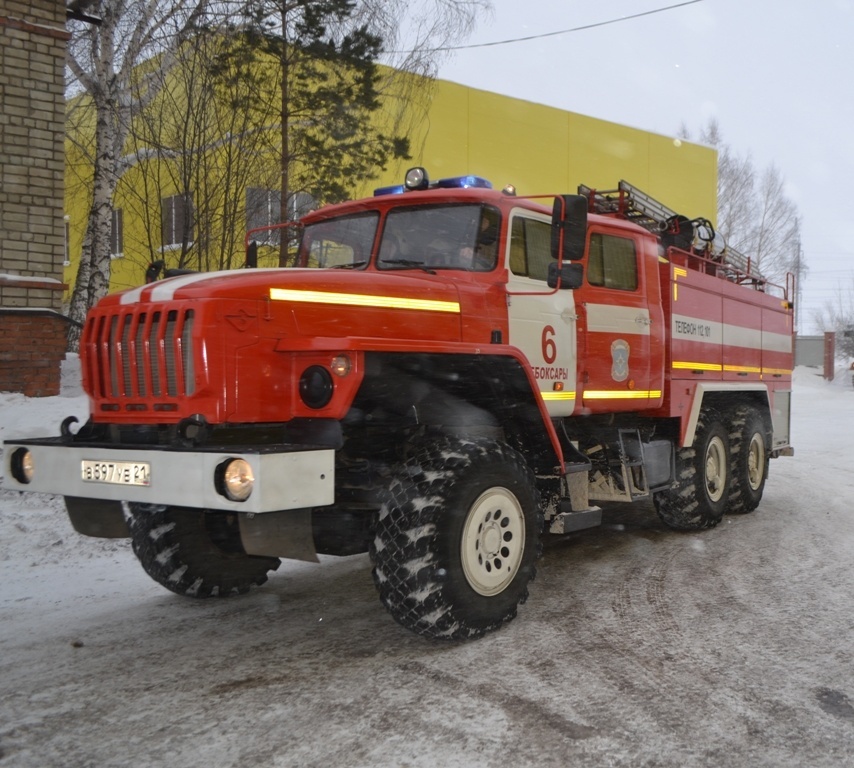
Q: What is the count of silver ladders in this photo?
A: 1